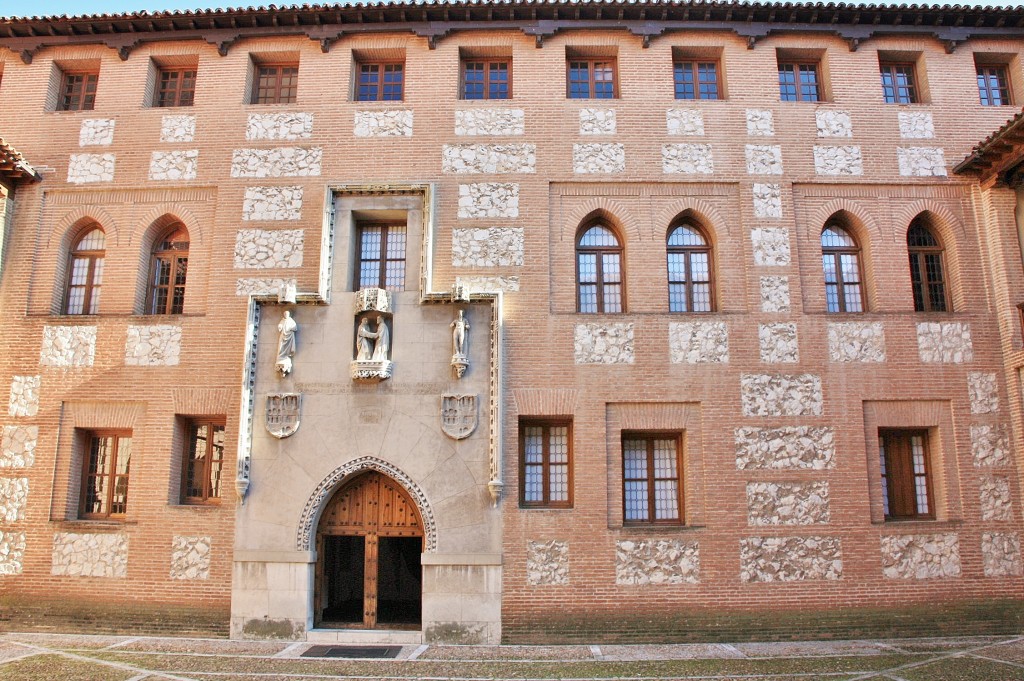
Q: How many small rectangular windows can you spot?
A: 10